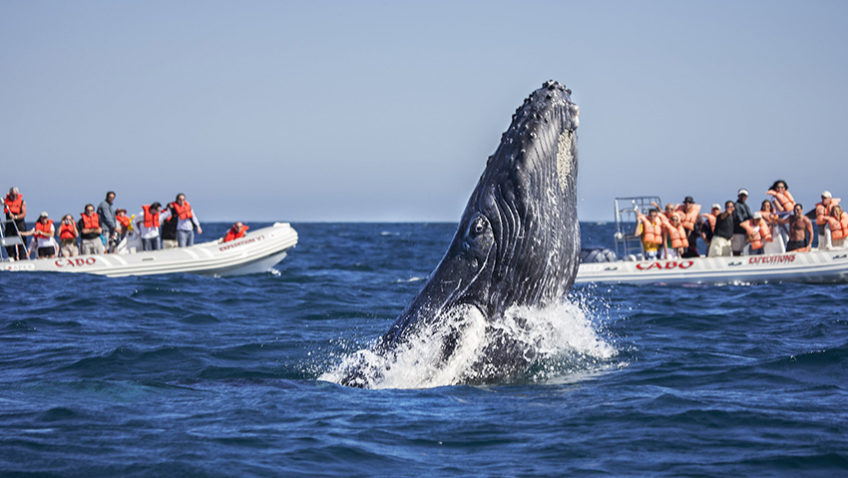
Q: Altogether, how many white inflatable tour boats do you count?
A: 2